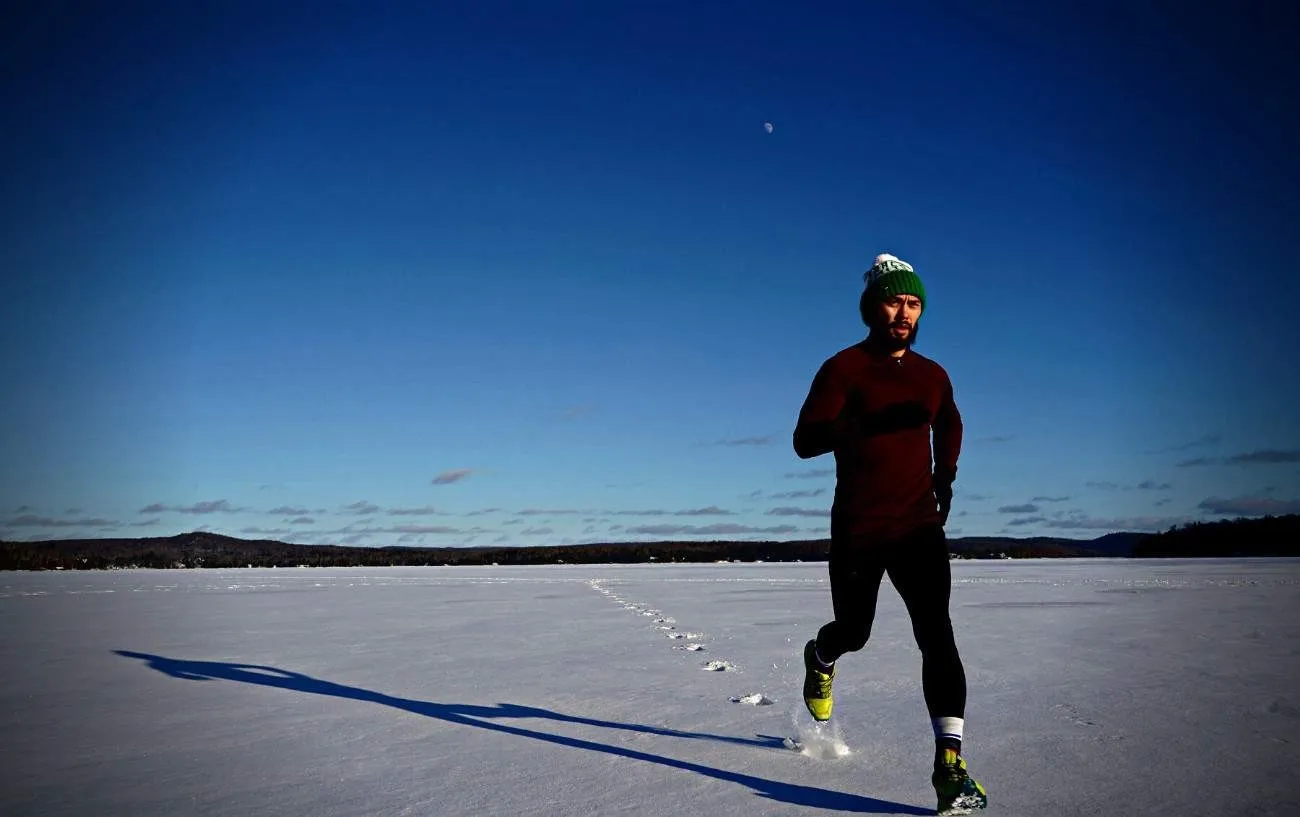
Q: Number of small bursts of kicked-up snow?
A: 1